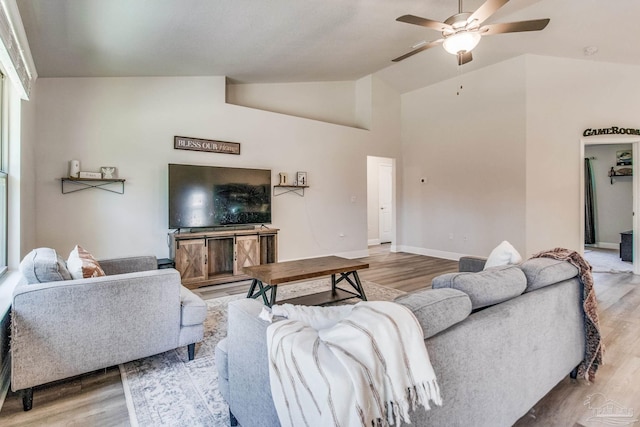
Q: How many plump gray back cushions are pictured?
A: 4